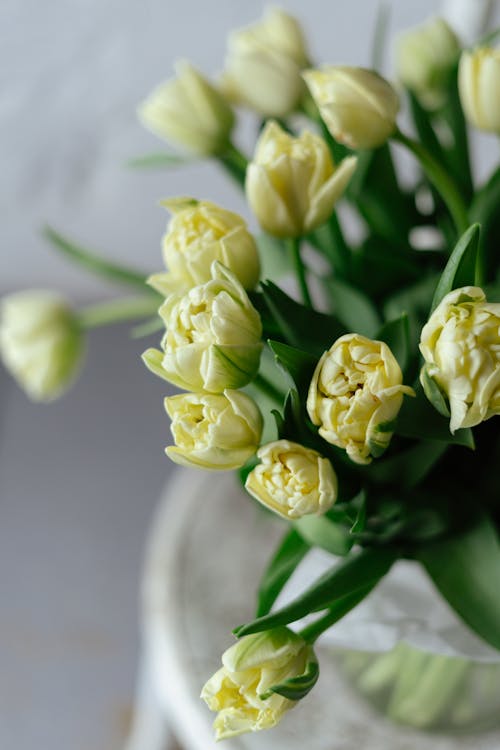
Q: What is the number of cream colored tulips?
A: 14